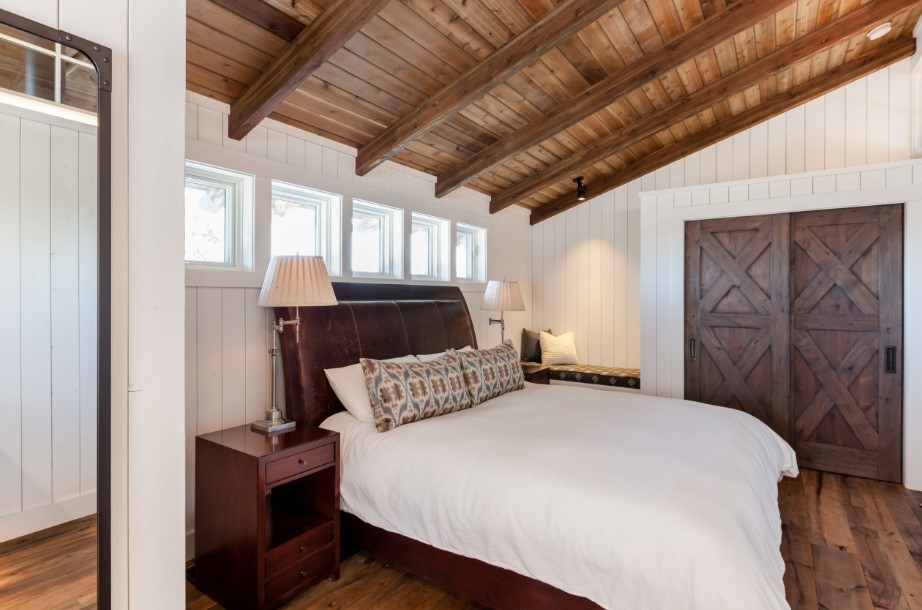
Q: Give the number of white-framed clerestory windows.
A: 5